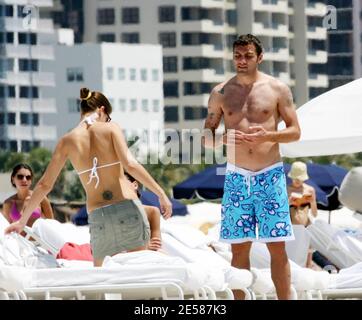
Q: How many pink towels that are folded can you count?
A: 1